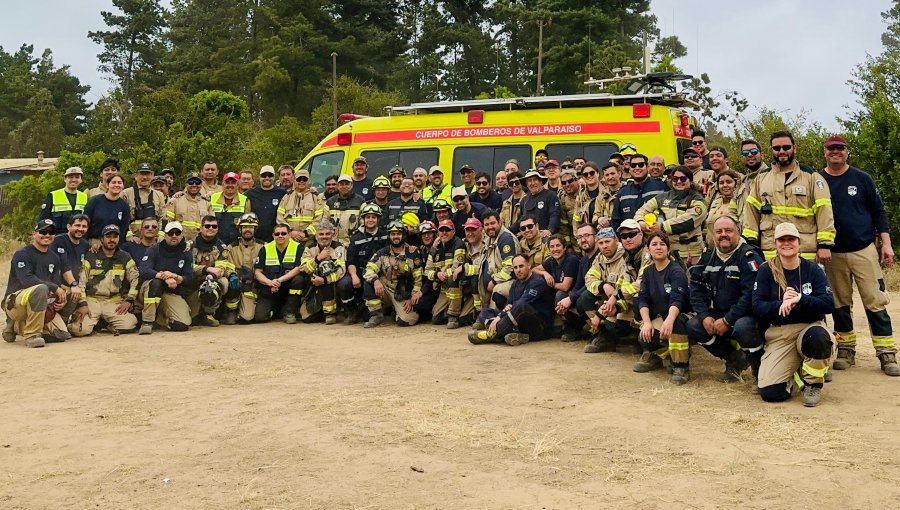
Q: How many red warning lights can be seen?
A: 5